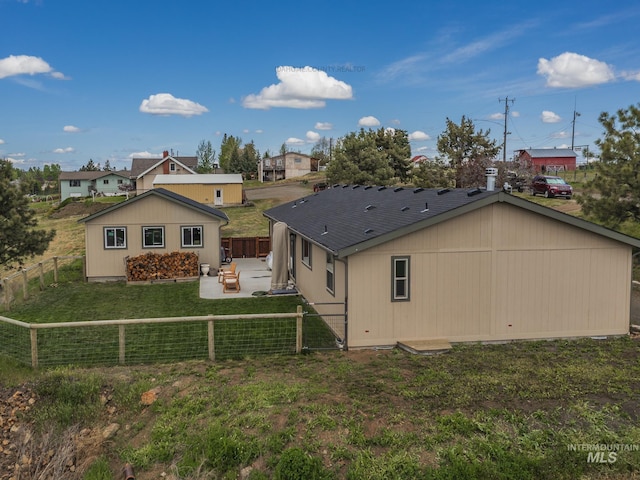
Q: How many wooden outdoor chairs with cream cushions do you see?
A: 2